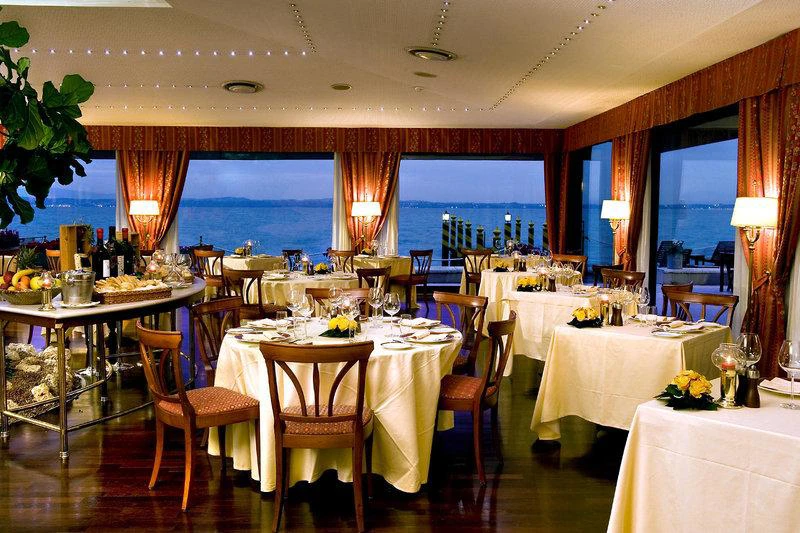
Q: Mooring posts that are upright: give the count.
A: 10